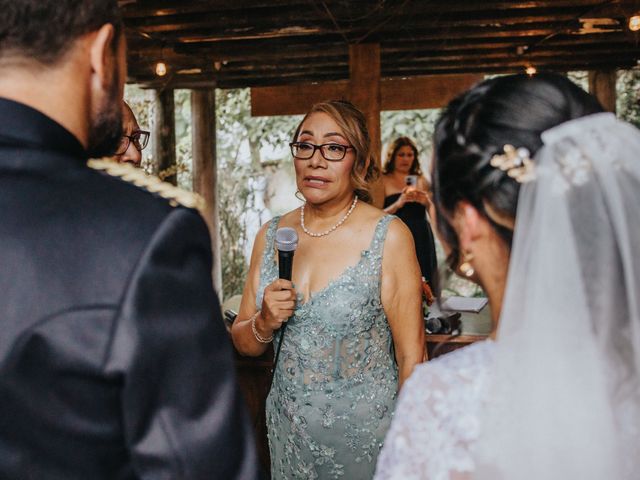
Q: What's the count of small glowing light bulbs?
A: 3